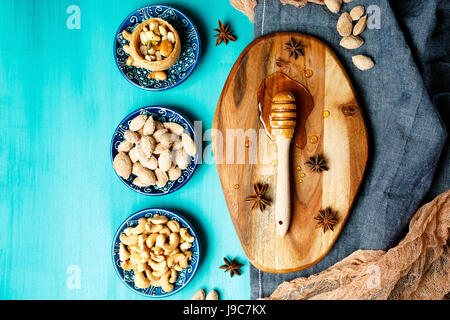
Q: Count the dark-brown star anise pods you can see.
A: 6